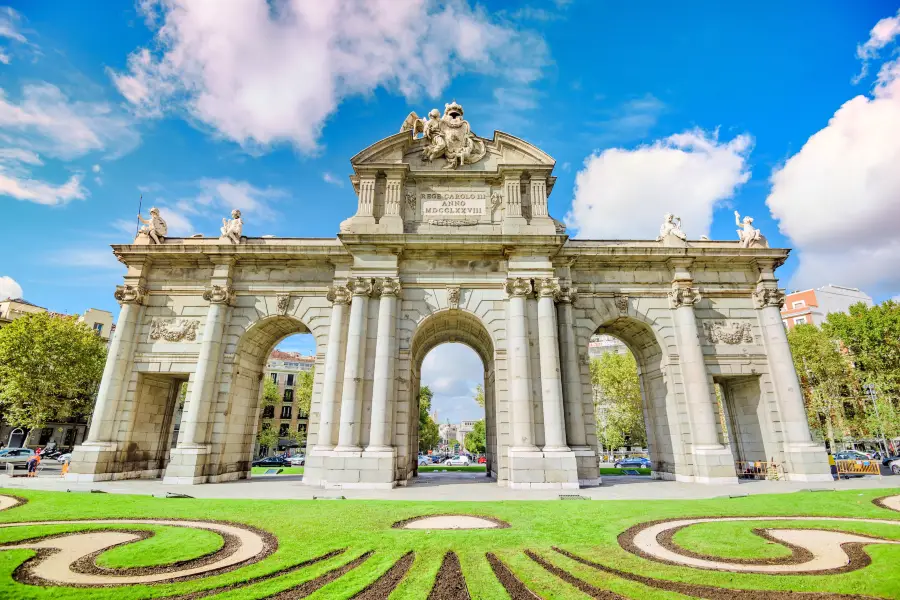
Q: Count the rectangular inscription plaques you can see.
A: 1